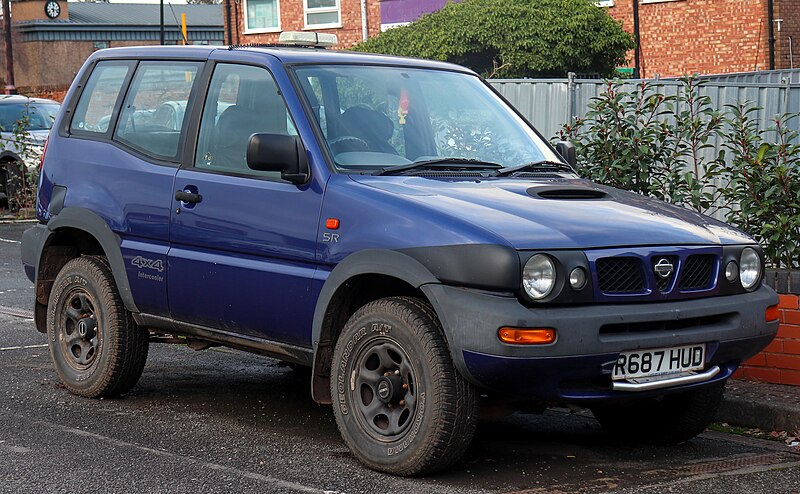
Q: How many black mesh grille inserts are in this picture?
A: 3